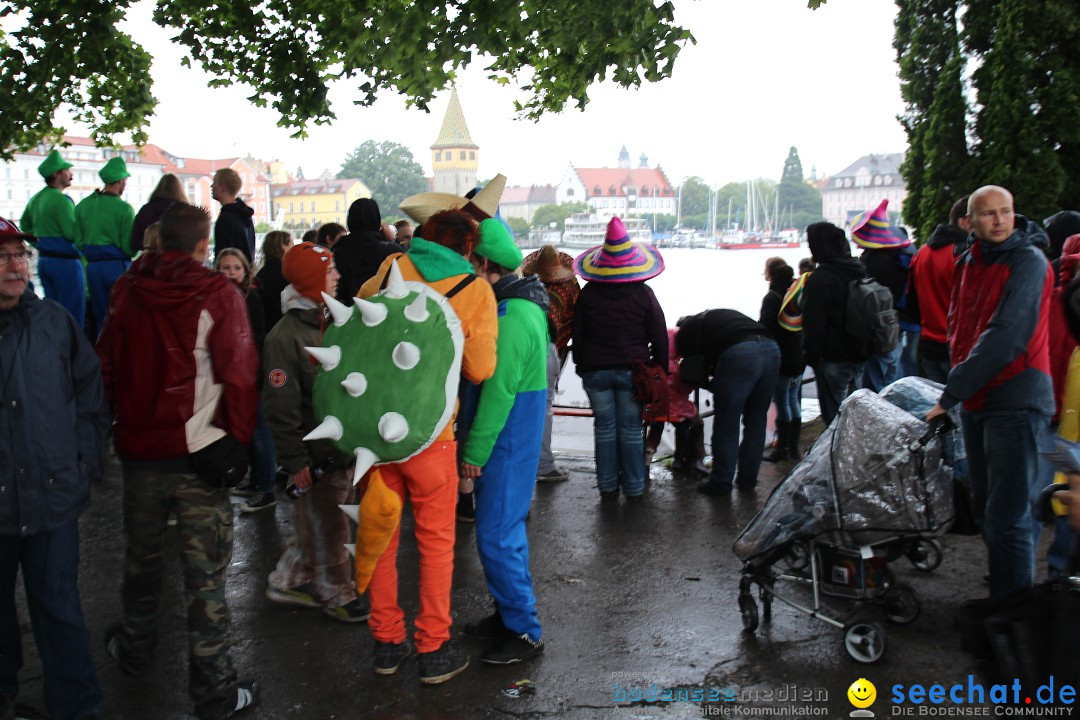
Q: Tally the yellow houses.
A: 1